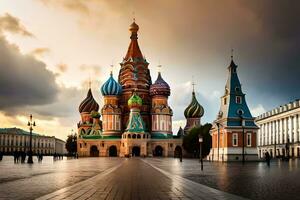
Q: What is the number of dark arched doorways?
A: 5